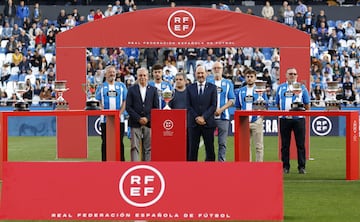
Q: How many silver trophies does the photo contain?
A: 7